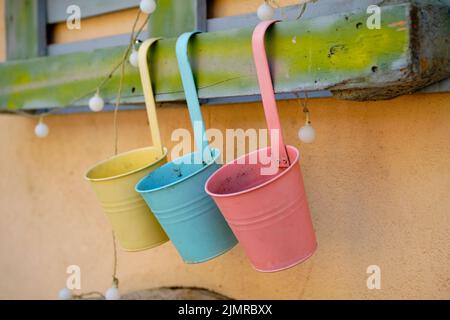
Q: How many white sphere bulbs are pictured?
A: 8